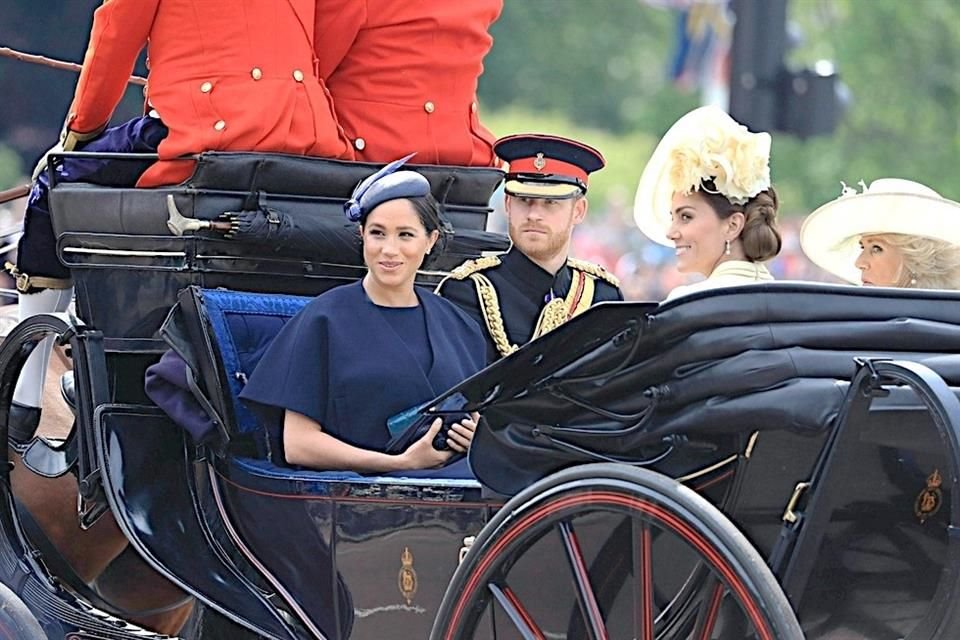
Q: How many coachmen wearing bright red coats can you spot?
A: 2